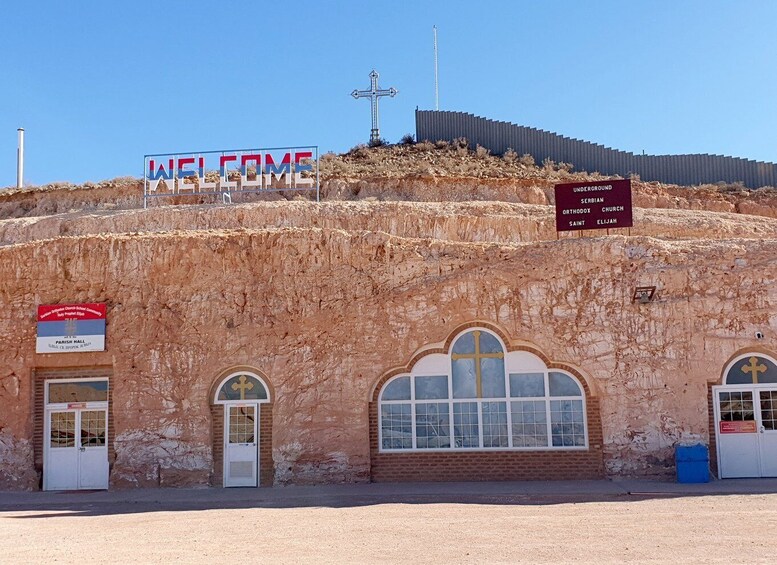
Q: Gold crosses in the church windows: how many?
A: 3